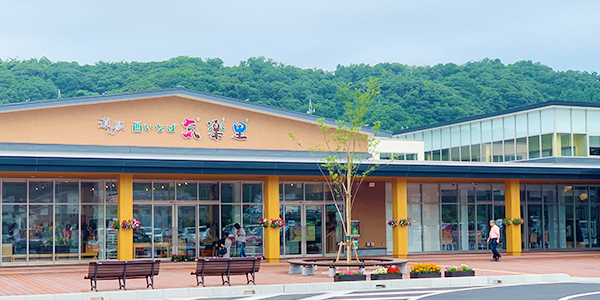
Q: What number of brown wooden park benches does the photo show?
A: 2